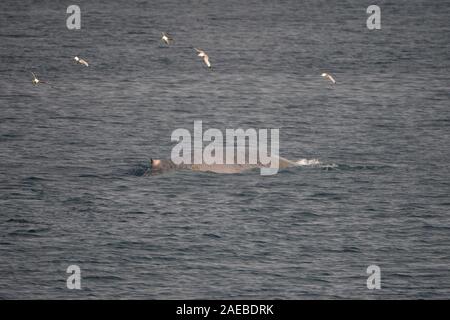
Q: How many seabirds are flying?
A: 5